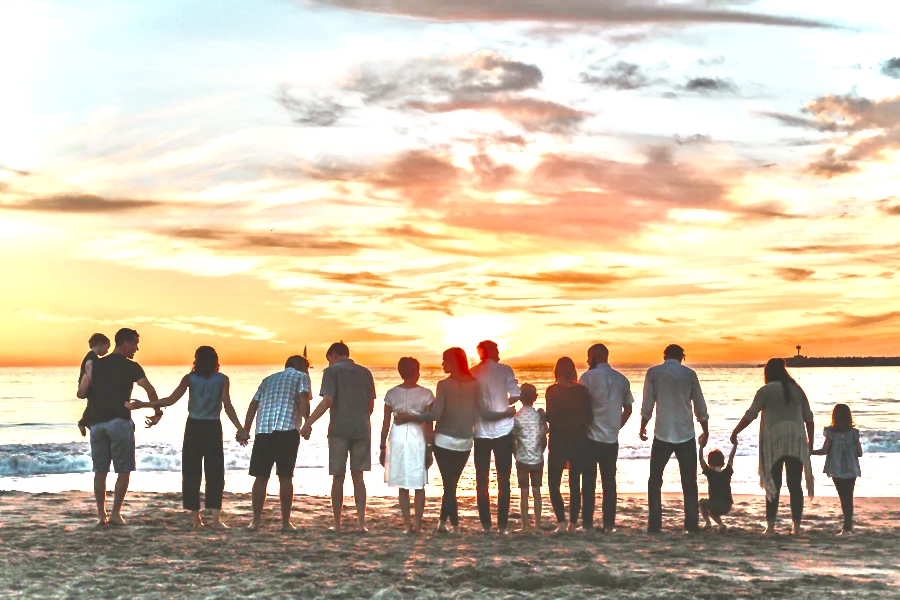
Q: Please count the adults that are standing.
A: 11